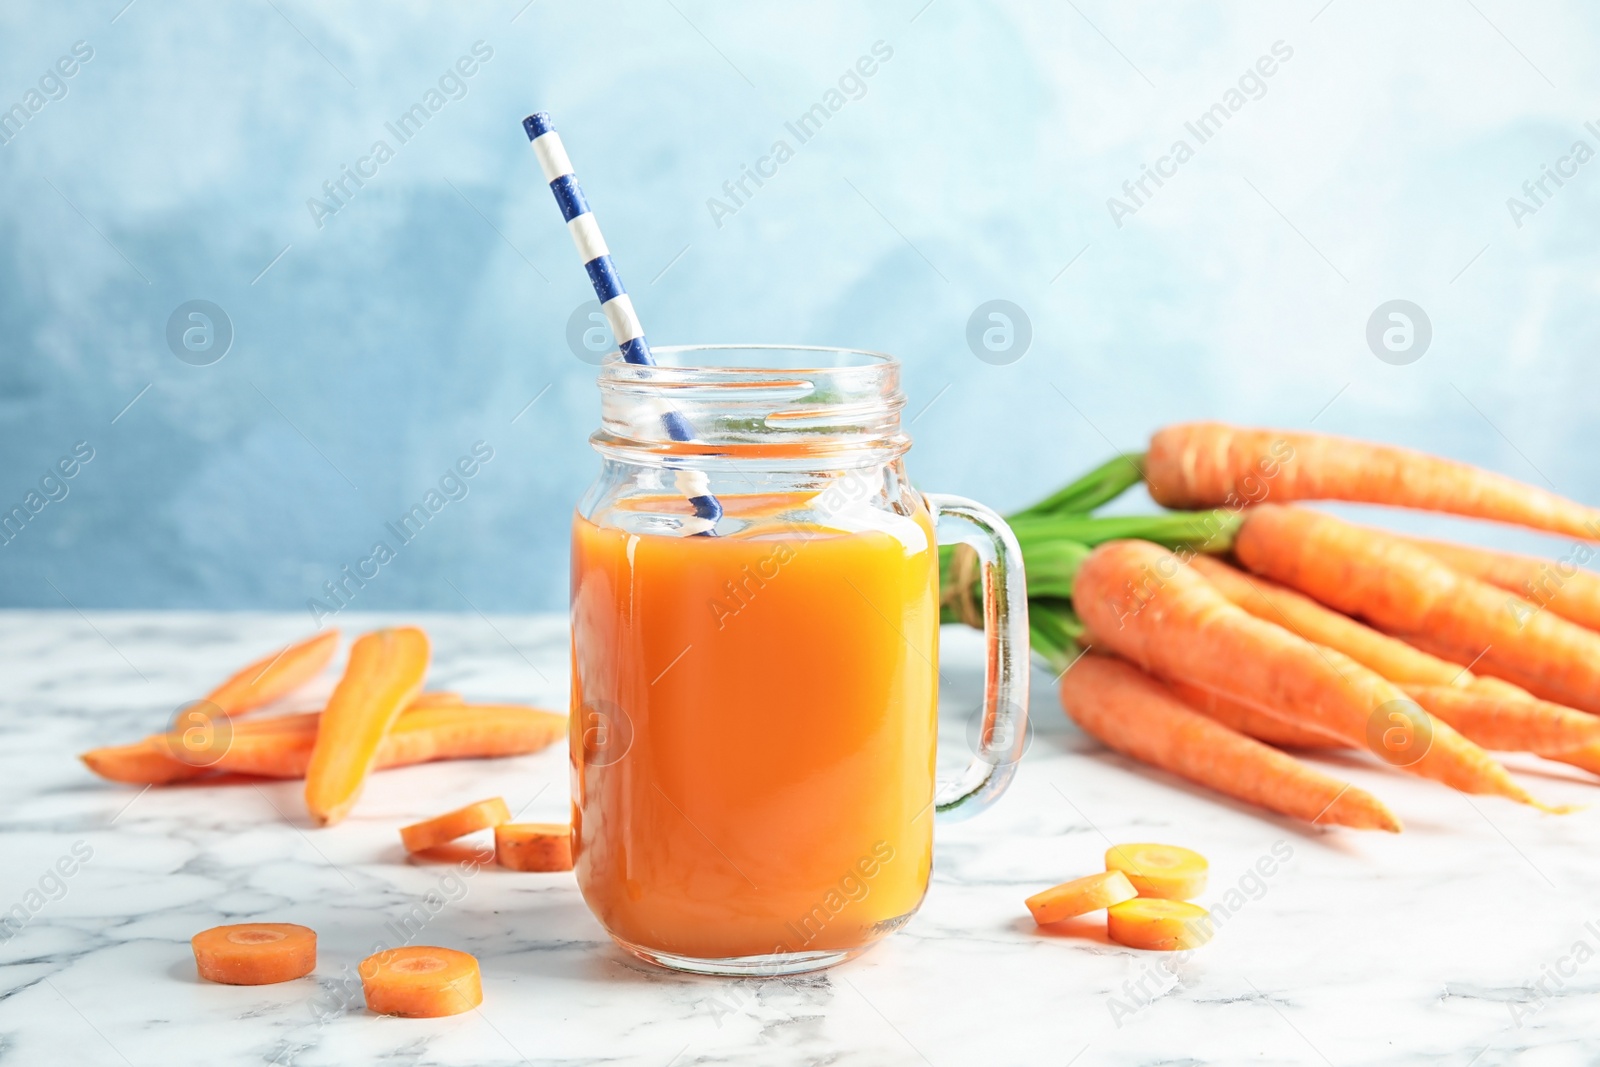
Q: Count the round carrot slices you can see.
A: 7